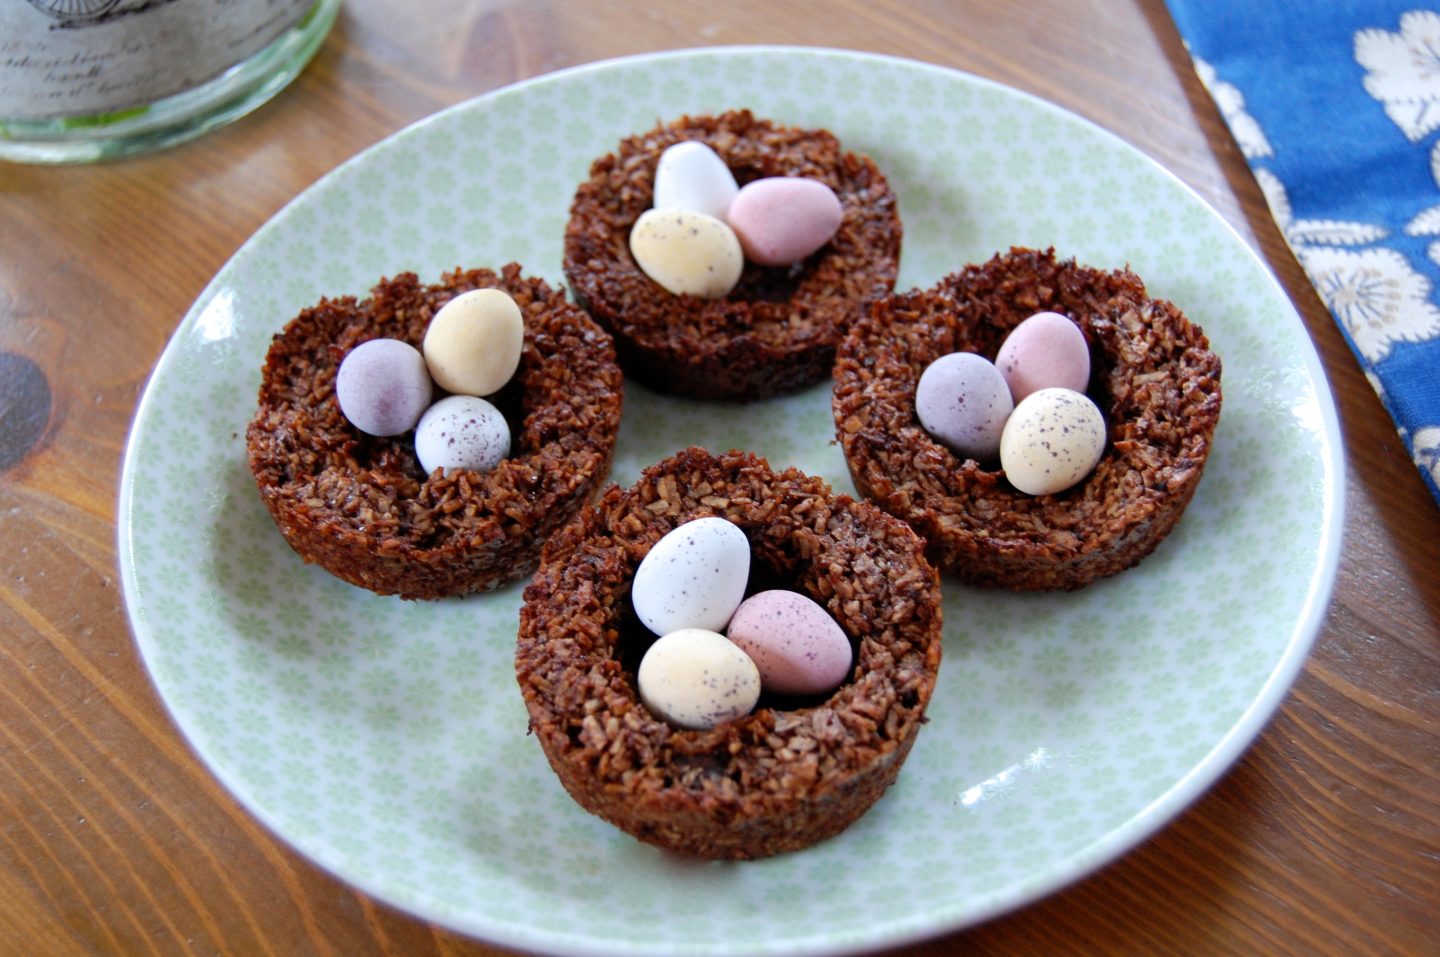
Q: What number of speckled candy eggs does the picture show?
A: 12